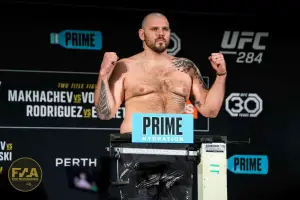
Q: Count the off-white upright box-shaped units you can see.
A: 1